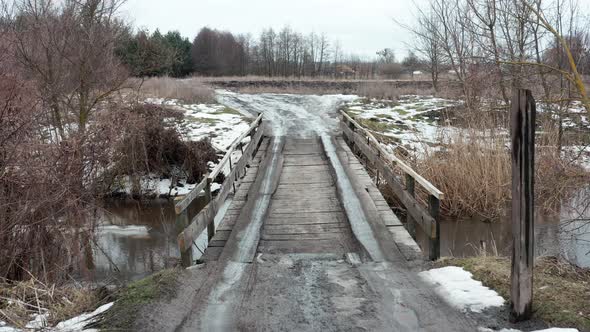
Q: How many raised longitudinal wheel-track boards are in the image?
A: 2